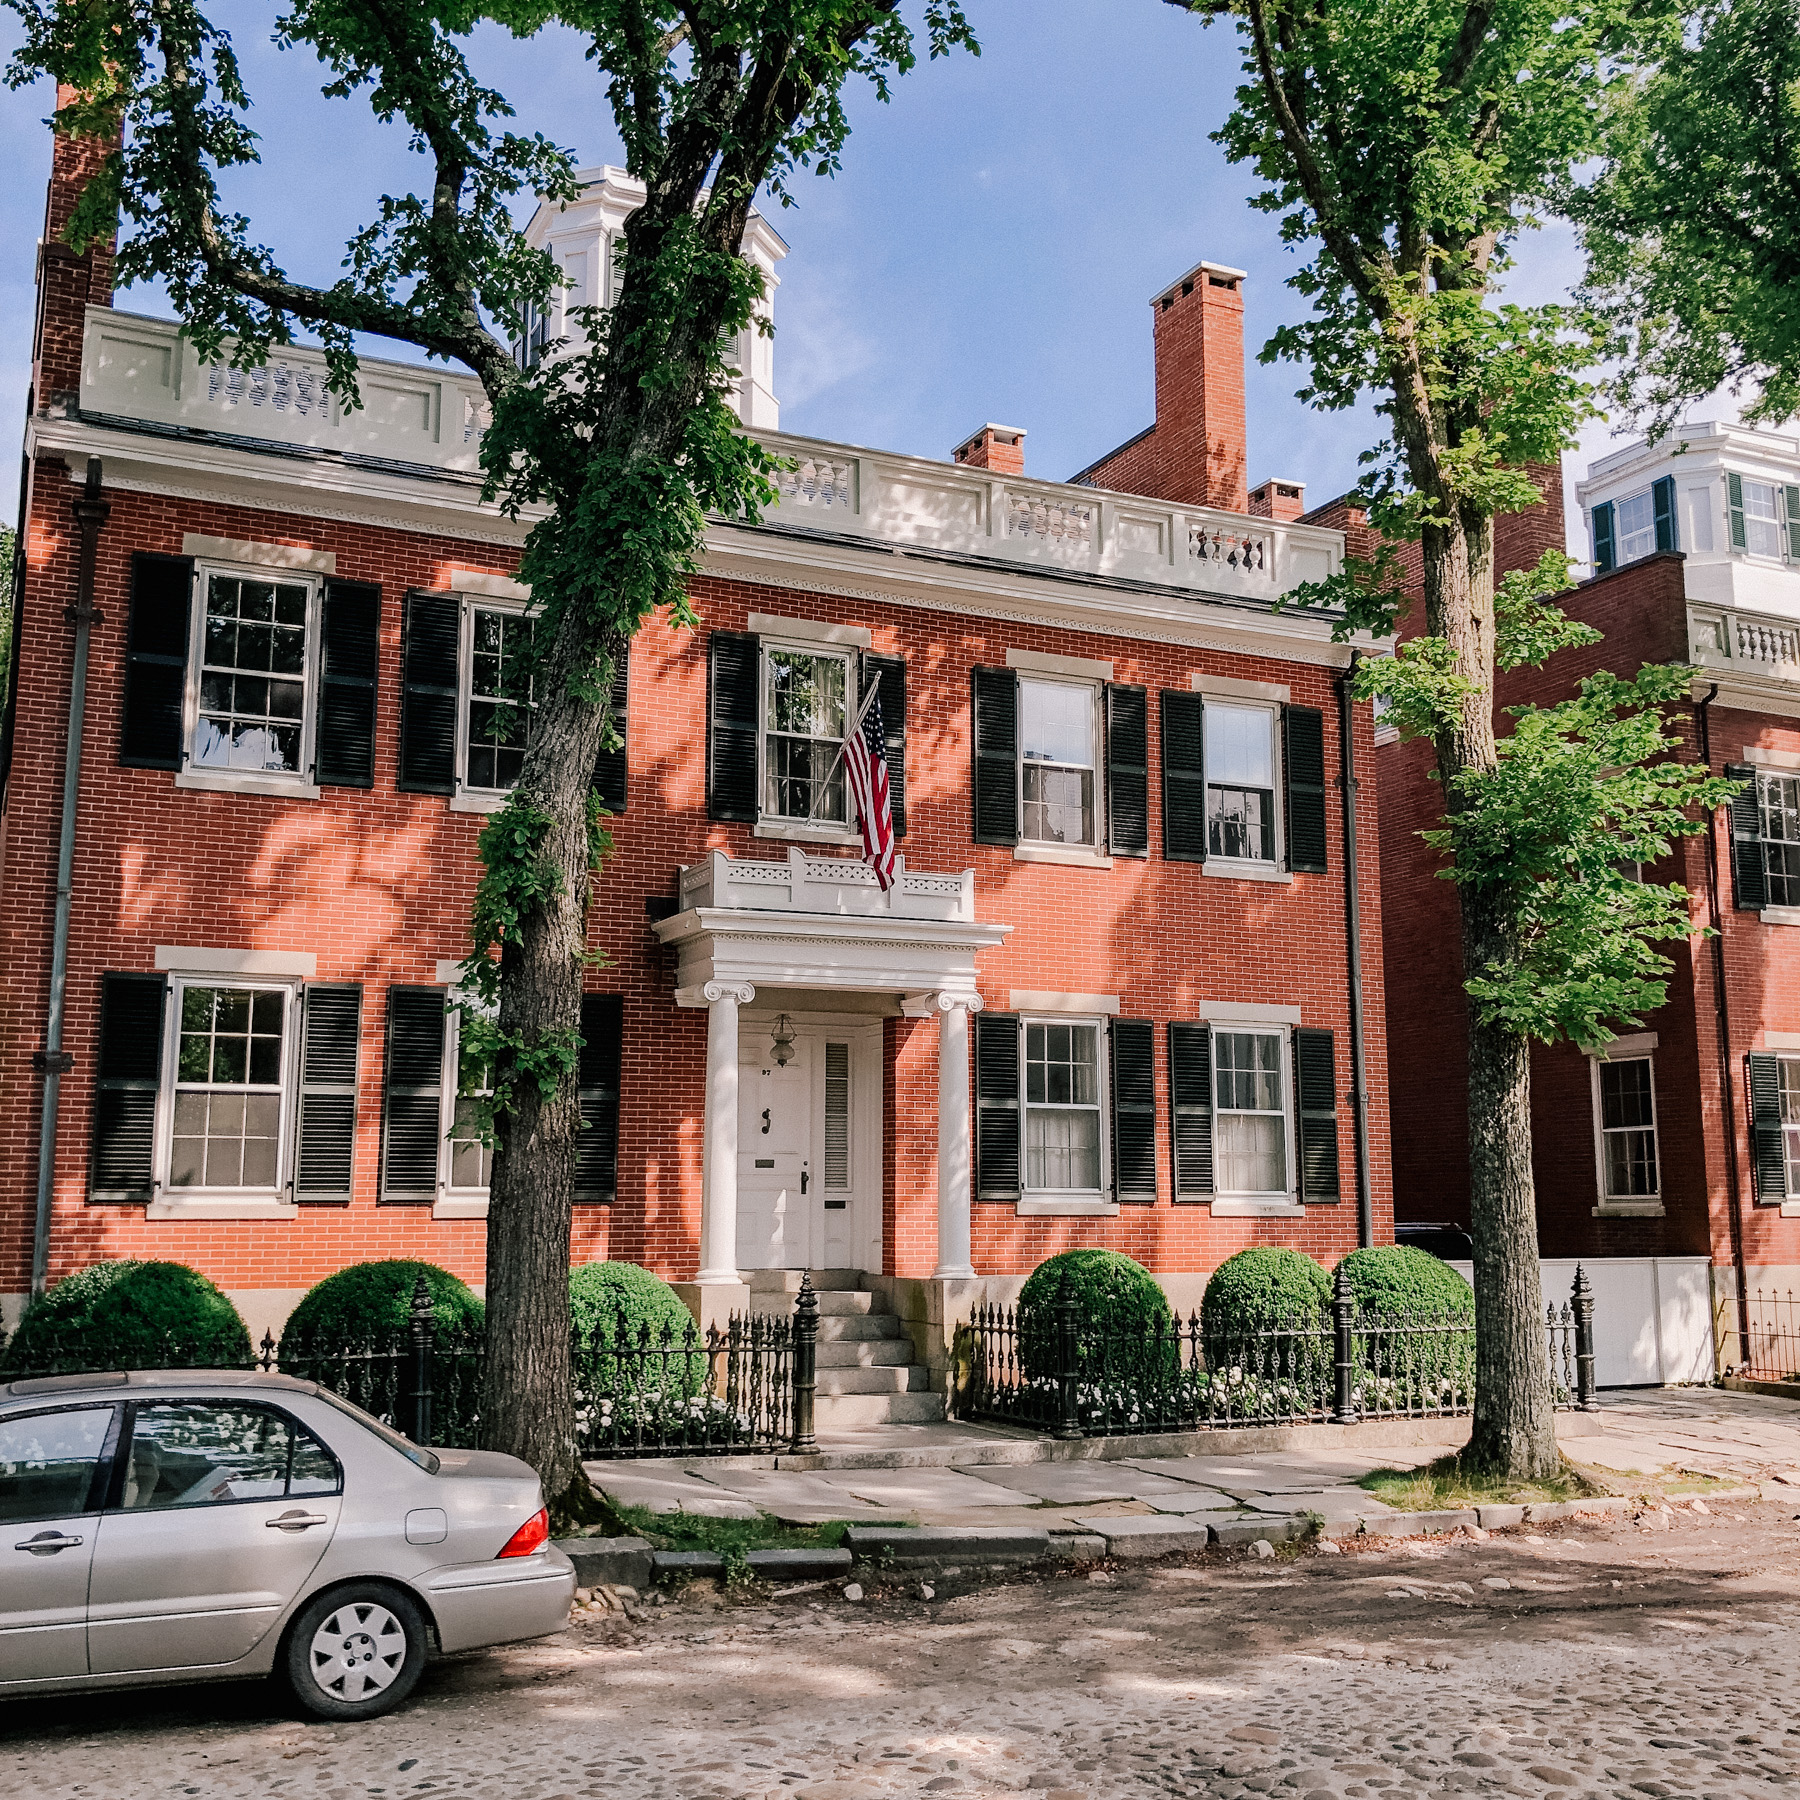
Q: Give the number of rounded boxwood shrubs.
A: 6